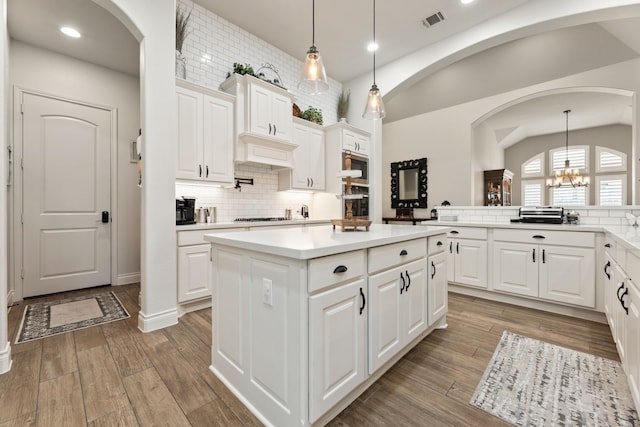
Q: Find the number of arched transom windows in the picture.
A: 3